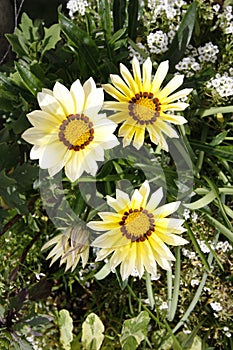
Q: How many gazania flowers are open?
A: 3